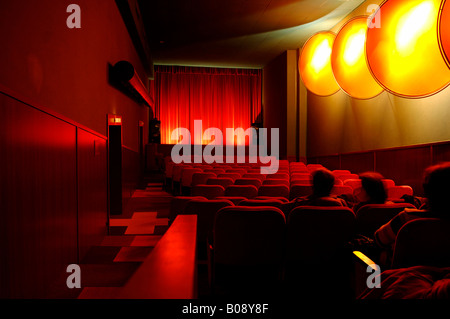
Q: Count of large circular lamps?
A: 4